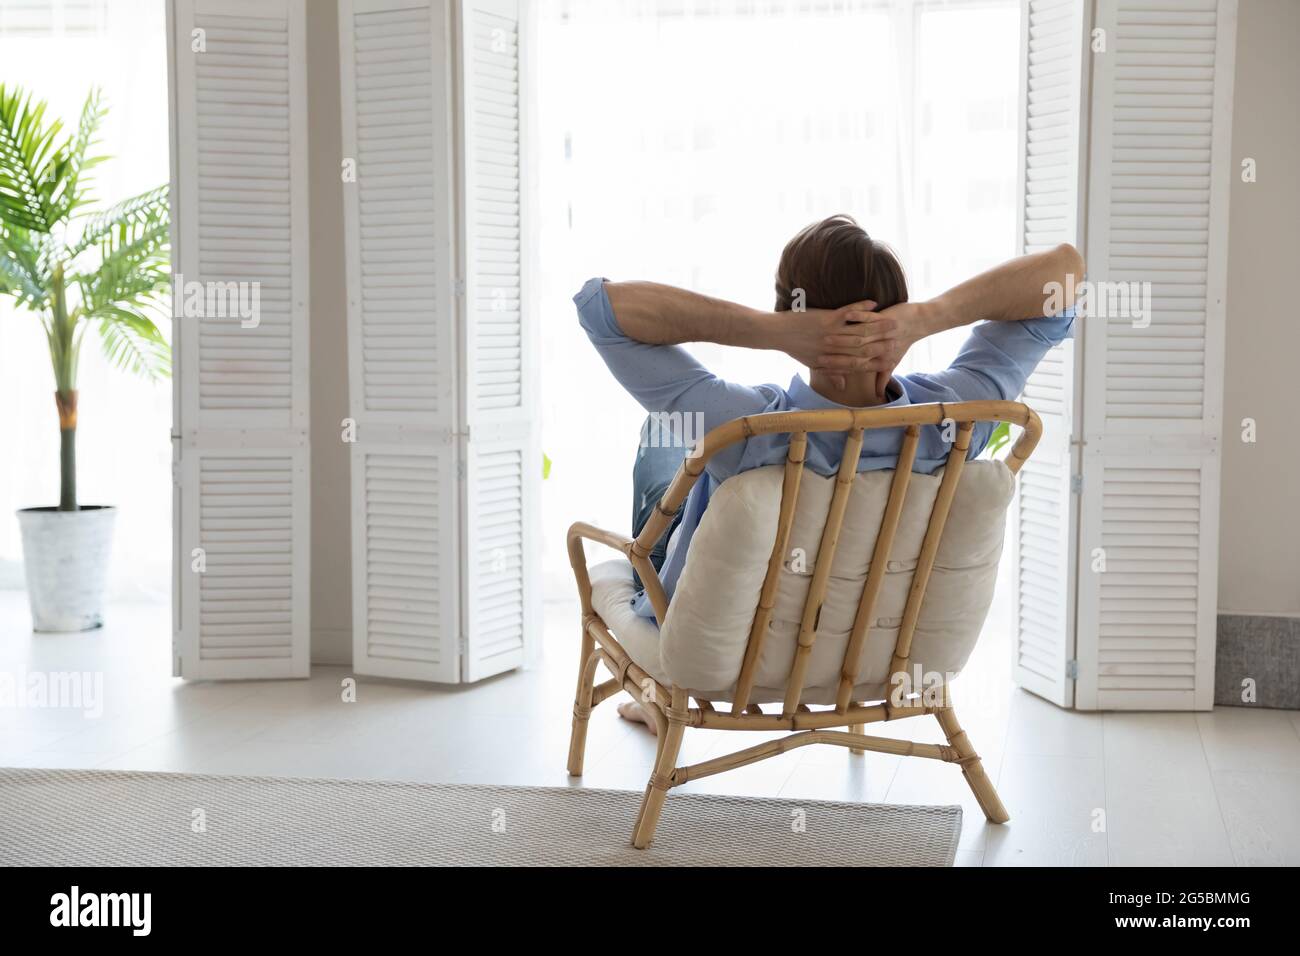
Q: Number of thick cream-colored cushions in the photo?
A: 2